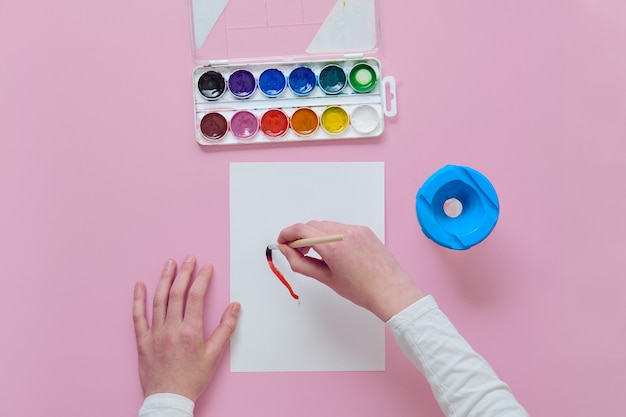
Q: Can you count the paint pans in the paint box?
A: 12